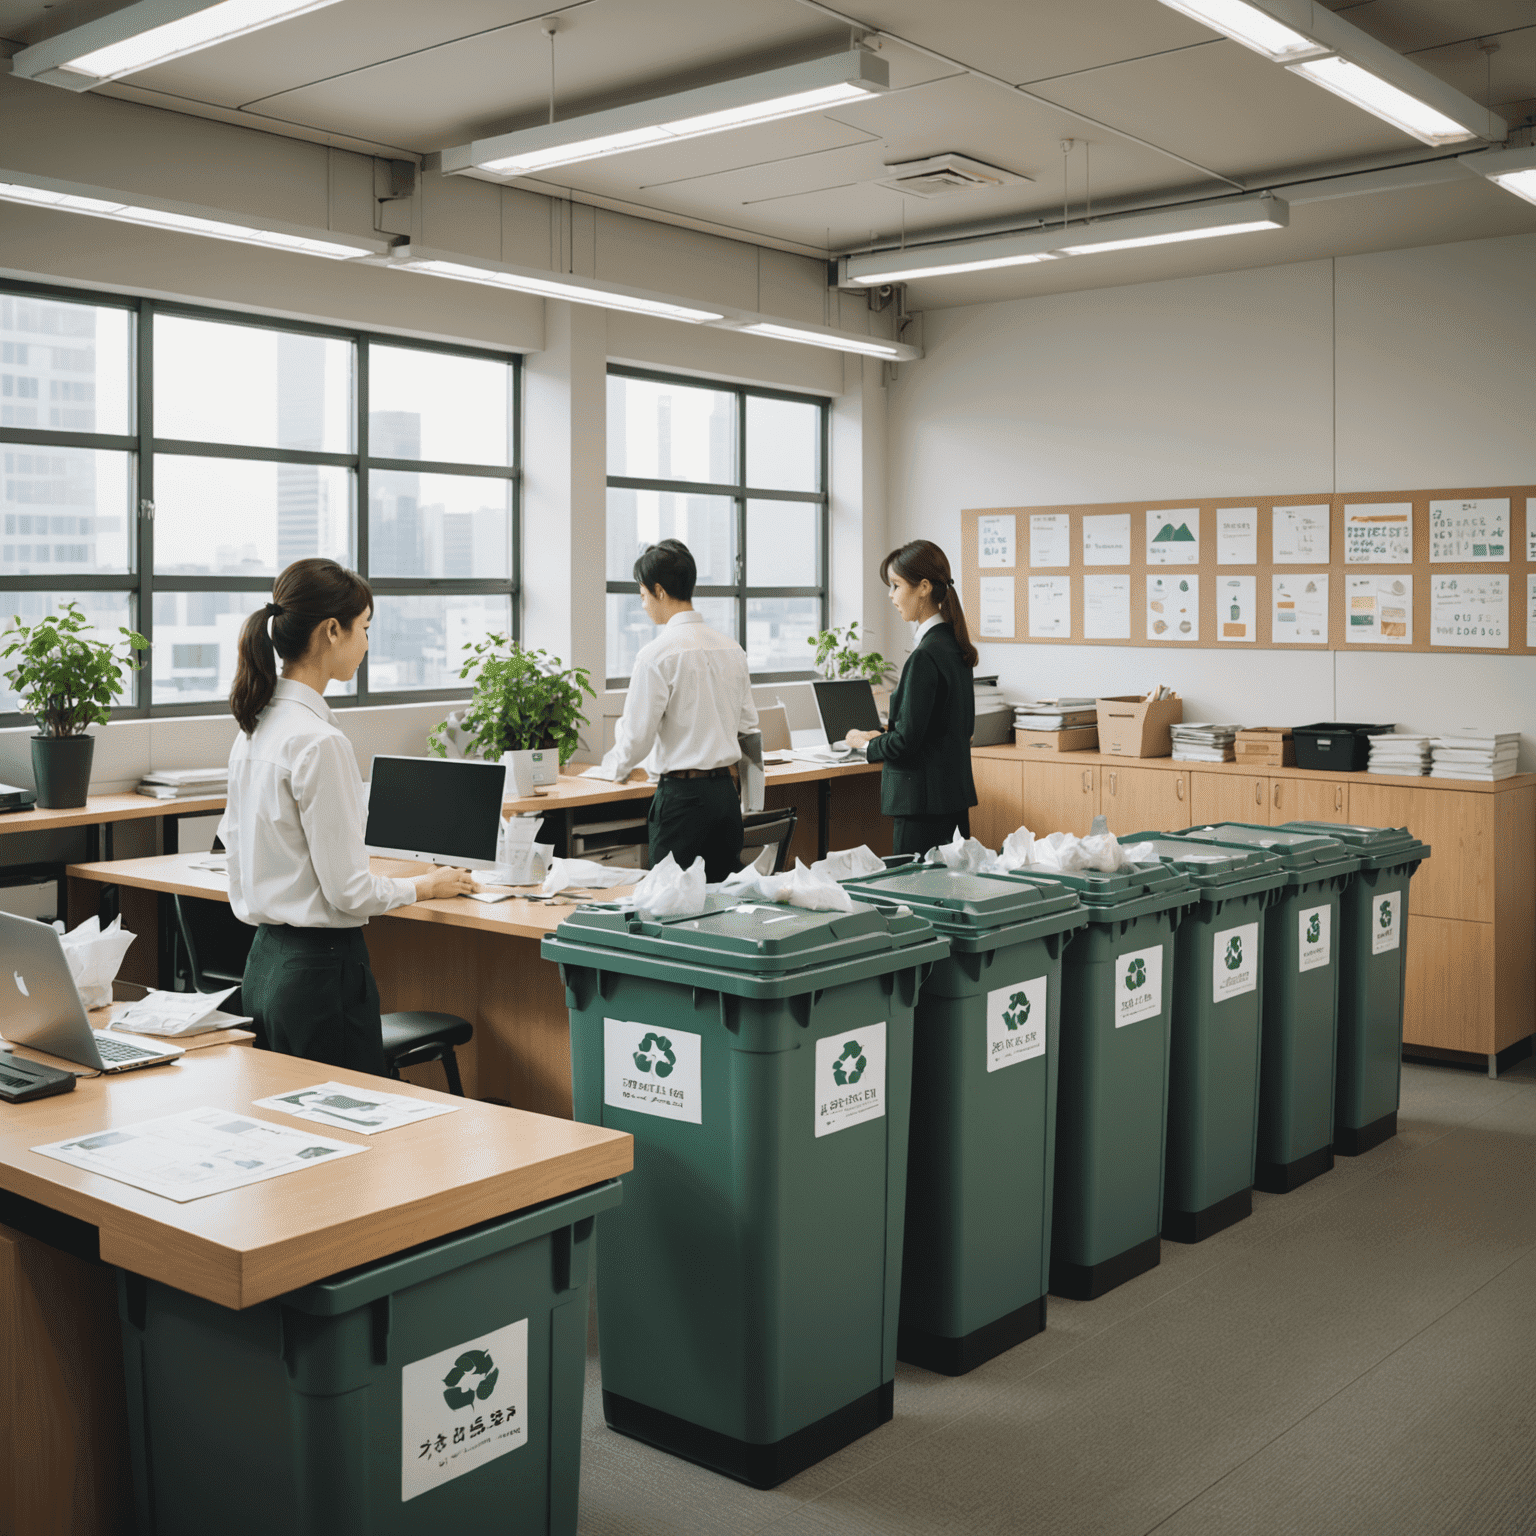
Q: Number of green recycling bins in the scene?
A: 7